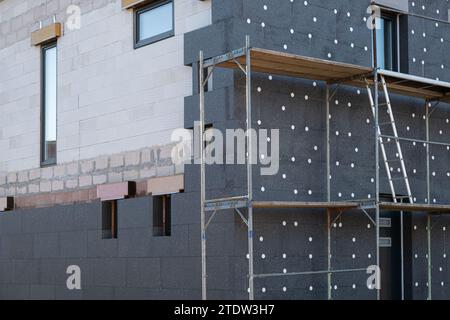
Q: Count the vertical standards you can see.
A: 5